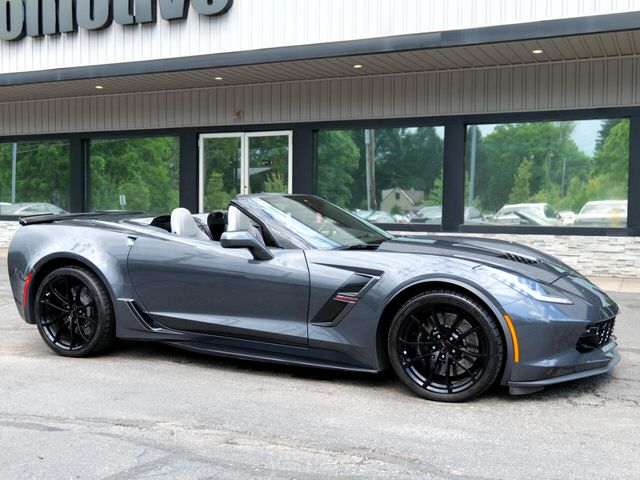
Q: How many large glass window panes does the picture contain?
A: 4